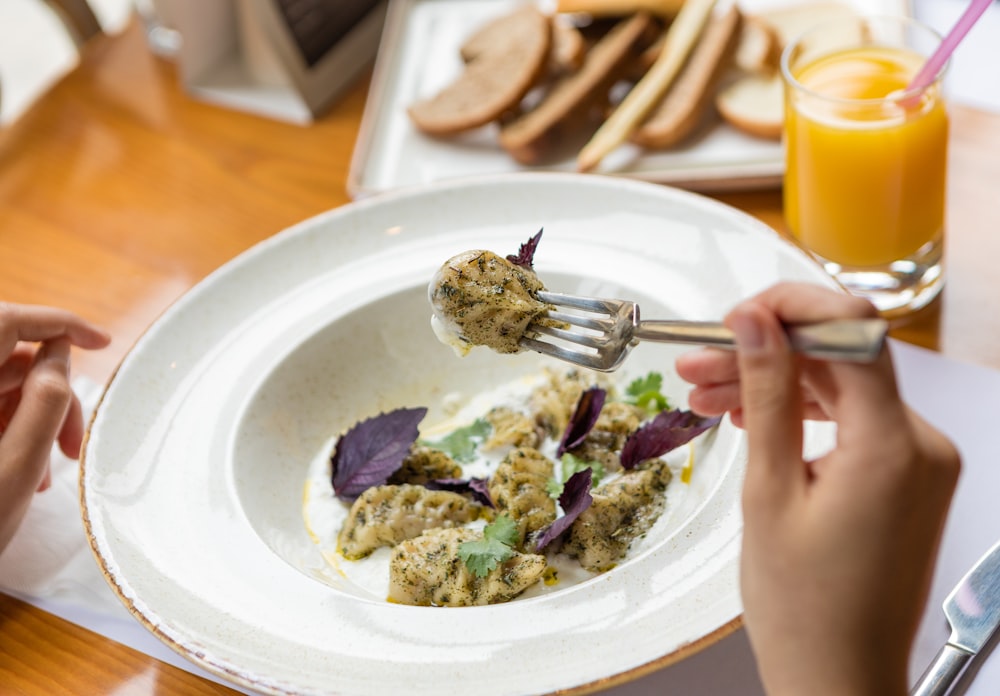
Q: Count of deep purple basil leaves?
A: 6